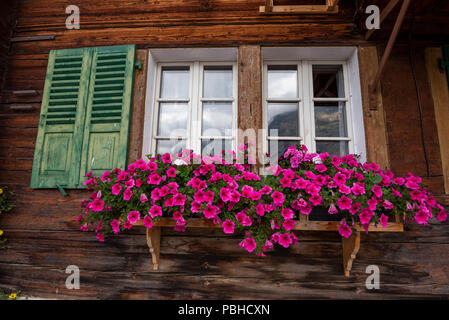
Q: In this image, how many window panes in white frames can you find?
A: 12